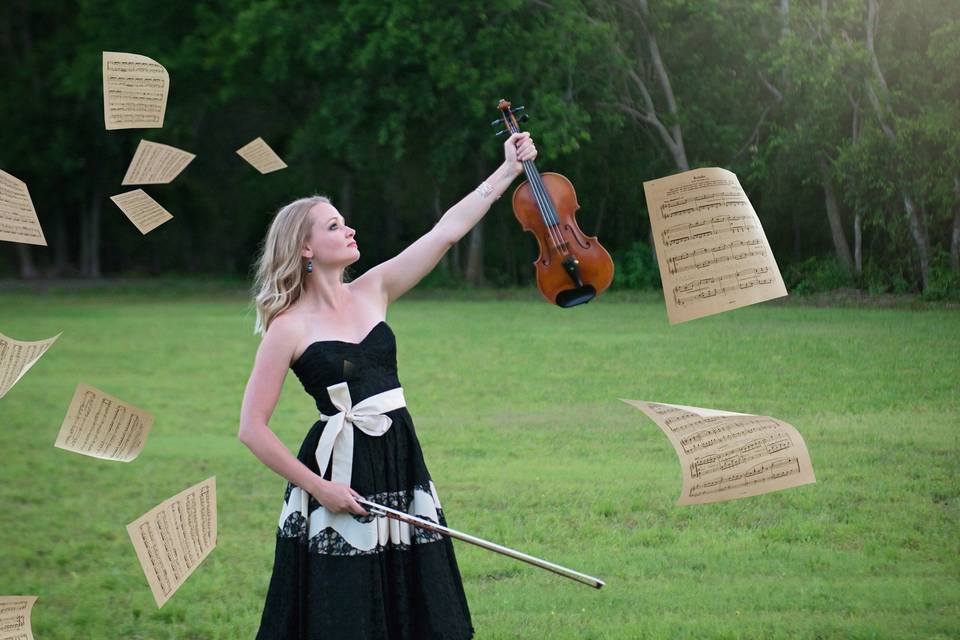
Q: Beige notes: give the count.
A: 11